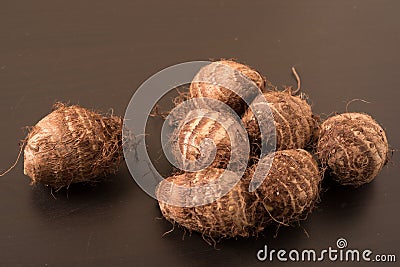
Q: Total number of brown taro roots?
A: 7